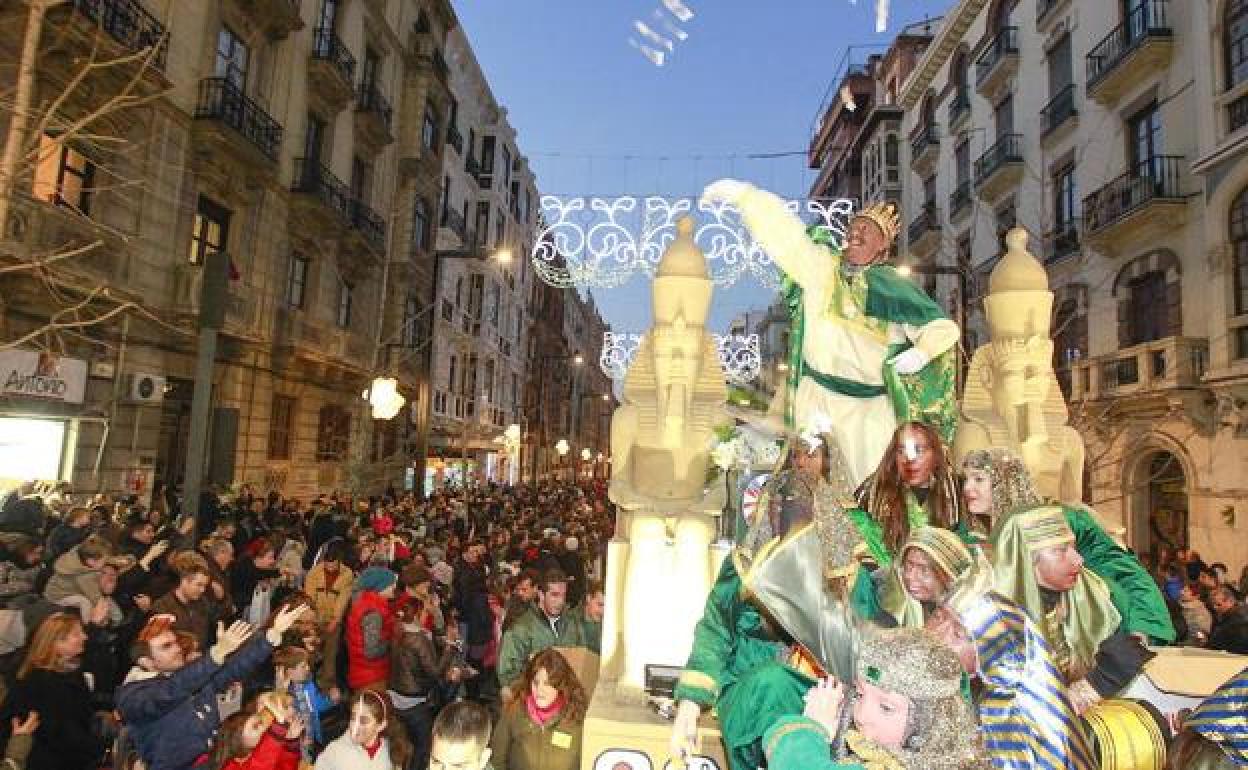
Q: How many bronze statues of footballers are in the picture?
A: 0